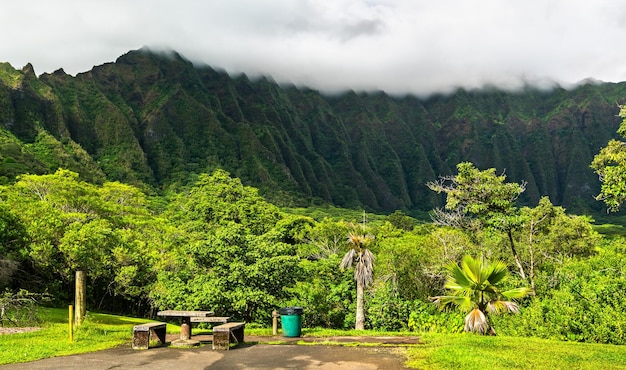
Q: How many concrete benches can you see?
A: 3